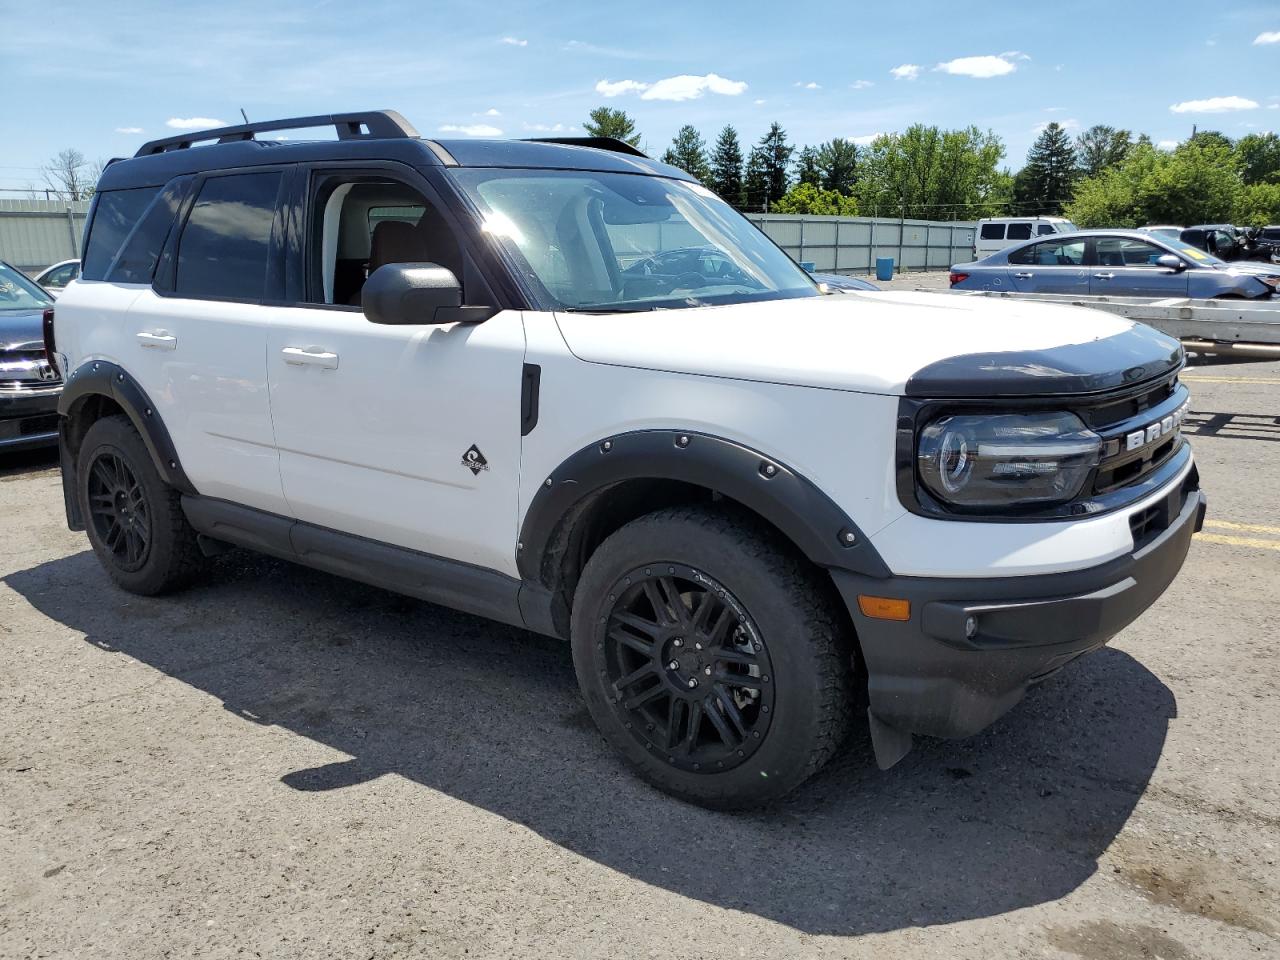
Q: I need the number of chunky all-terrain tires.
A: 2